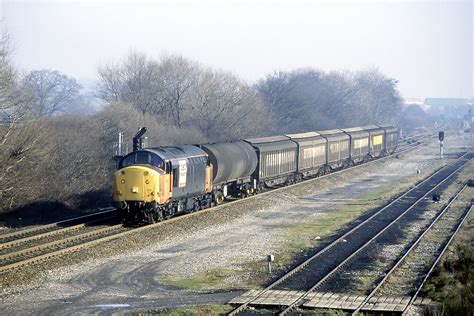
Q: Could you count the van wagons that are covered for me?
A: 6